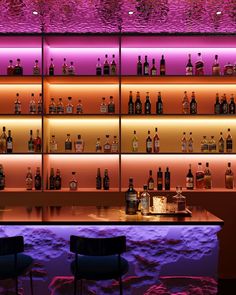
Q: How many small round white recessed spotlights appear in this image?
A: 3